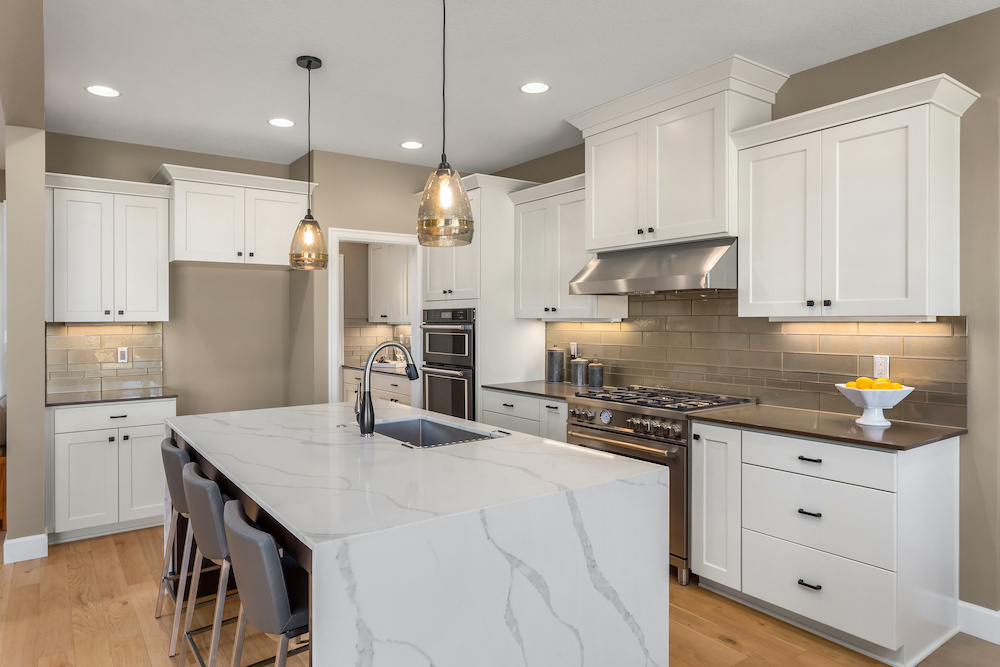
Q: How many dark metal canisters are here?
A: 3